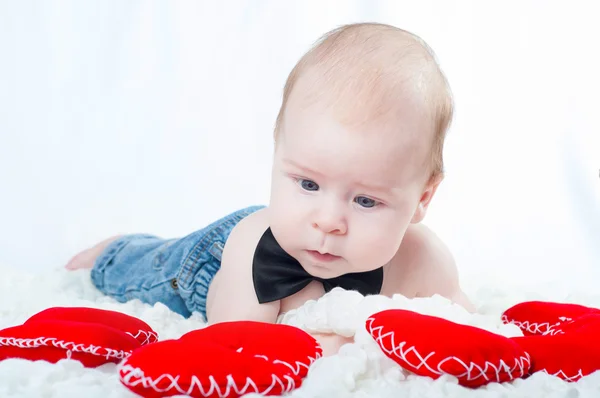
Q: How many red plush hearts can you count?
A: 4